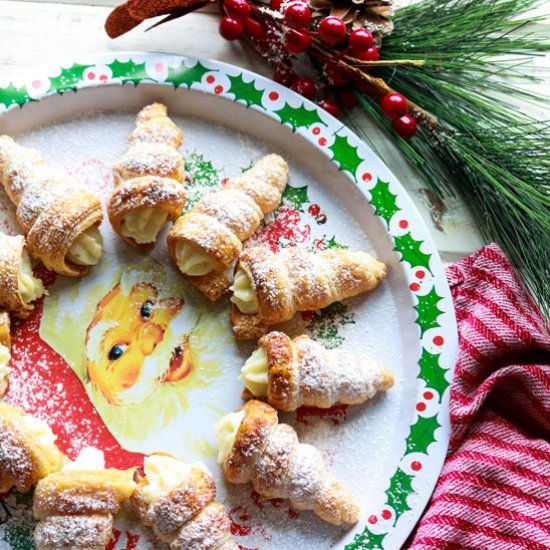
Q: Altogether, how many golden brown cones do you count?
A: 11